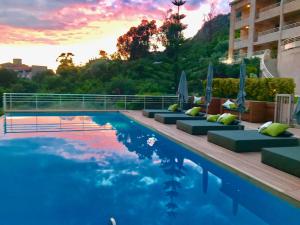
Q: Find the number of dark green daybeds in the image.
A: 5